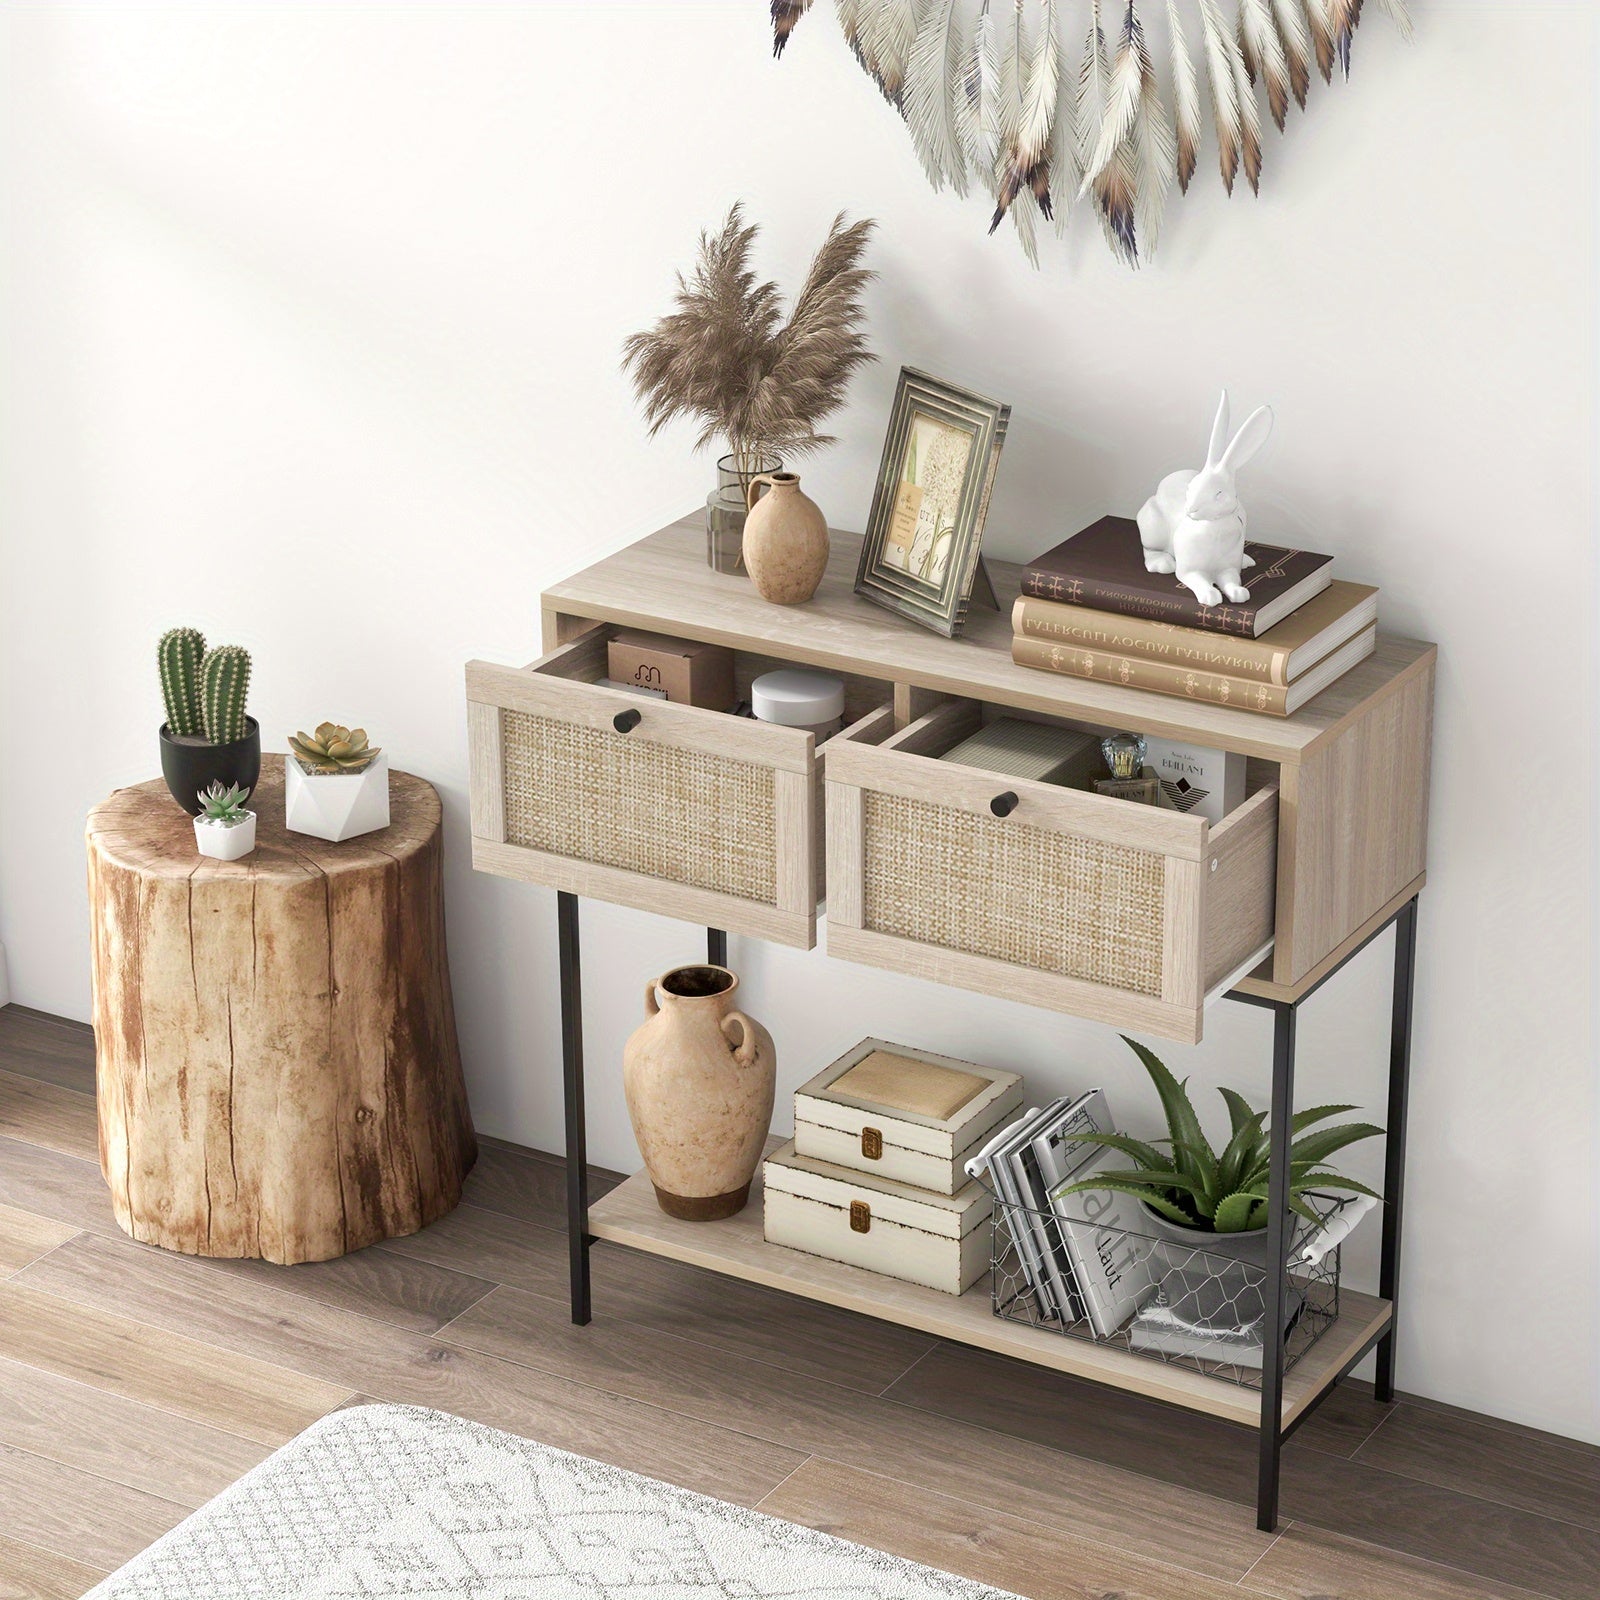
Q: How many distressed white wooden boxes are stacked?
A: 2